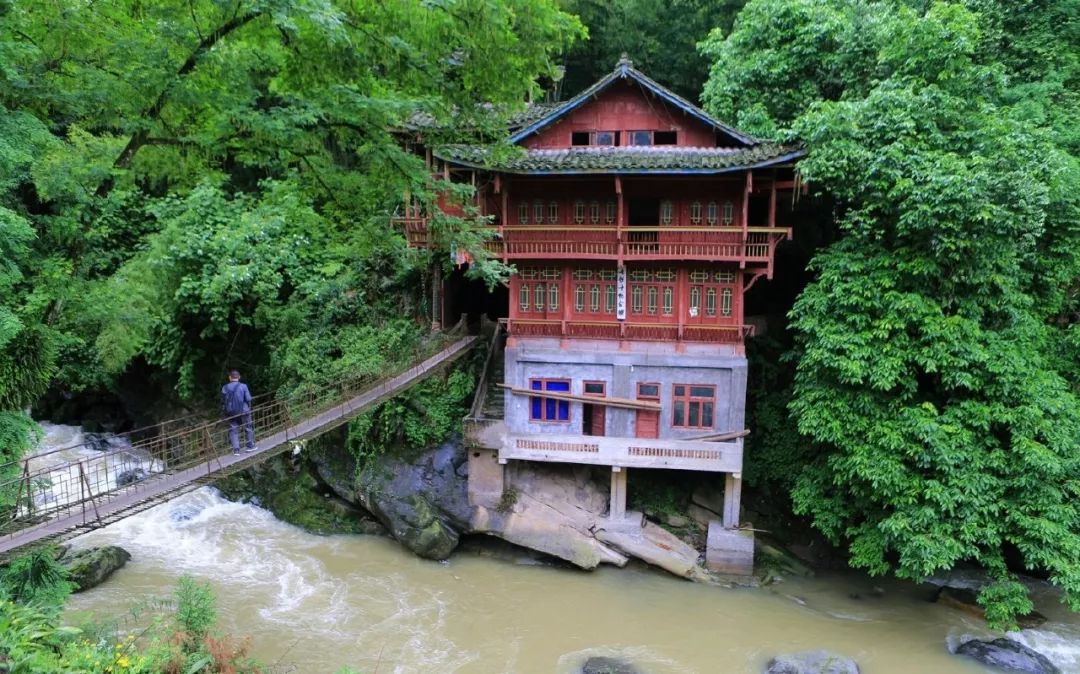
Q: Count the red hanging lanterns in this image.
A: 0